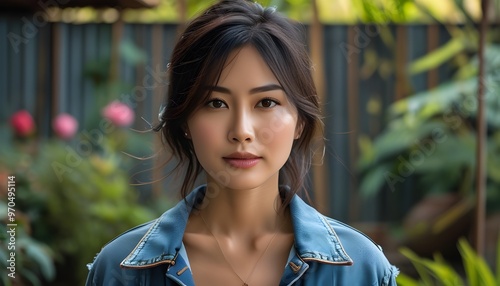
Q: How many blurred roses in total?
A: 3